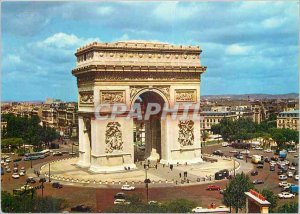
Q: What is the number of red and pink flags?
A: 0